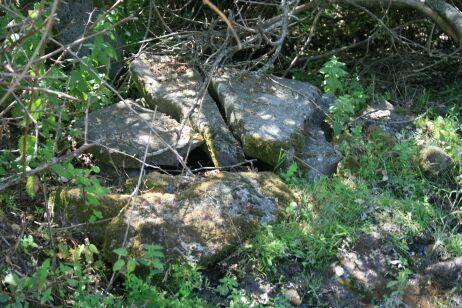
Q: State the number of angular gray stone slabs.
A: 3